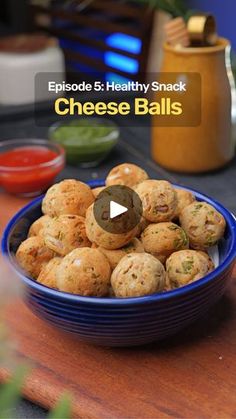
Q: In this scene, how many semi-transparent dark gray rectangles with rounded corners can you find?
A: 1